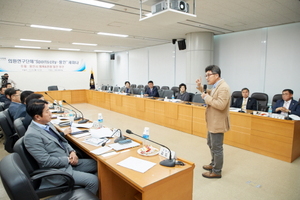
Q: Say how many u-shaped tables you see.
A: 1